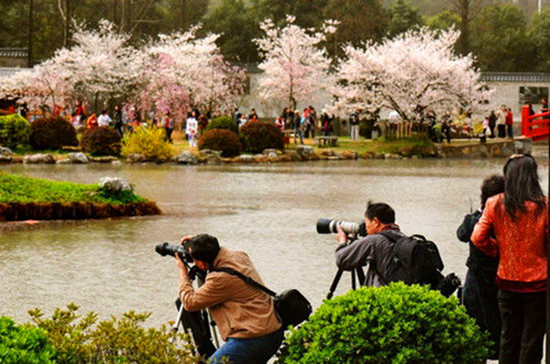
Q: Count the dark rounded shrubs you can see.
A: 4